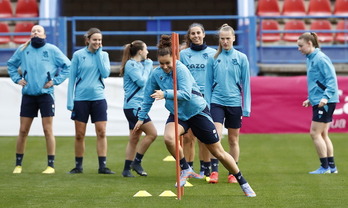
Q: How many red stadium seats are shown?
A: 12